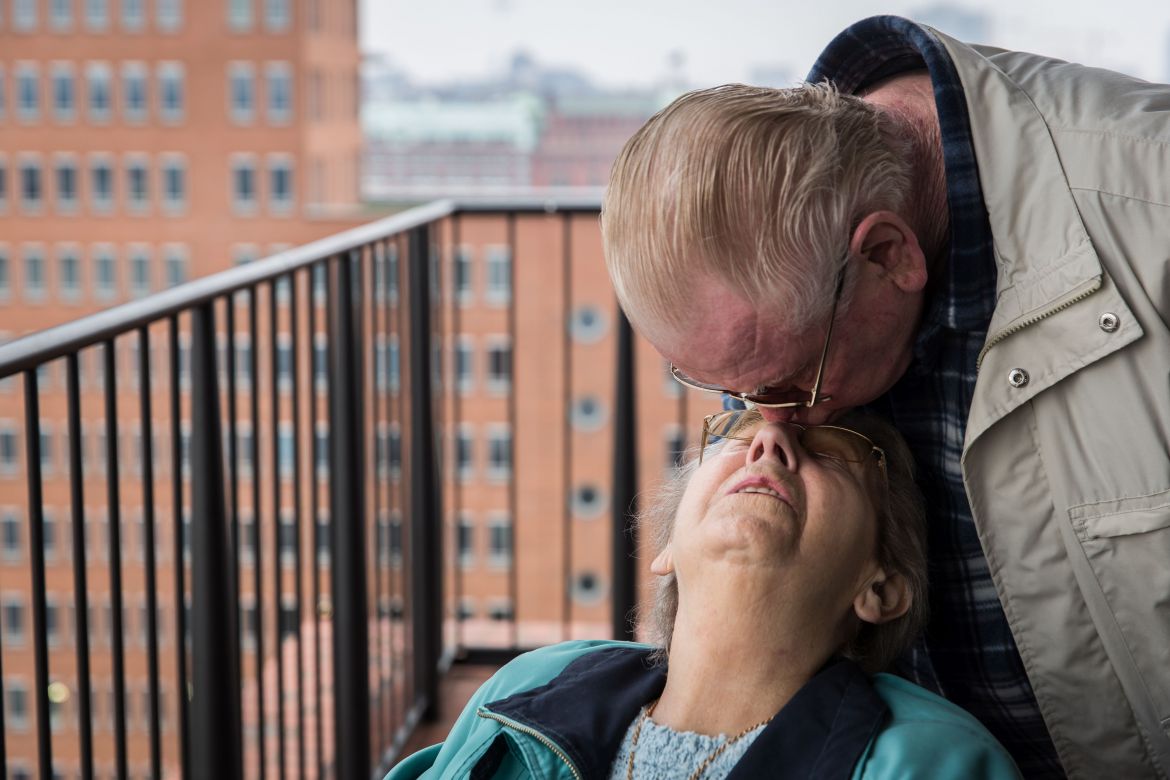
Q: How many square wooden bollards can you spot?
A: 0